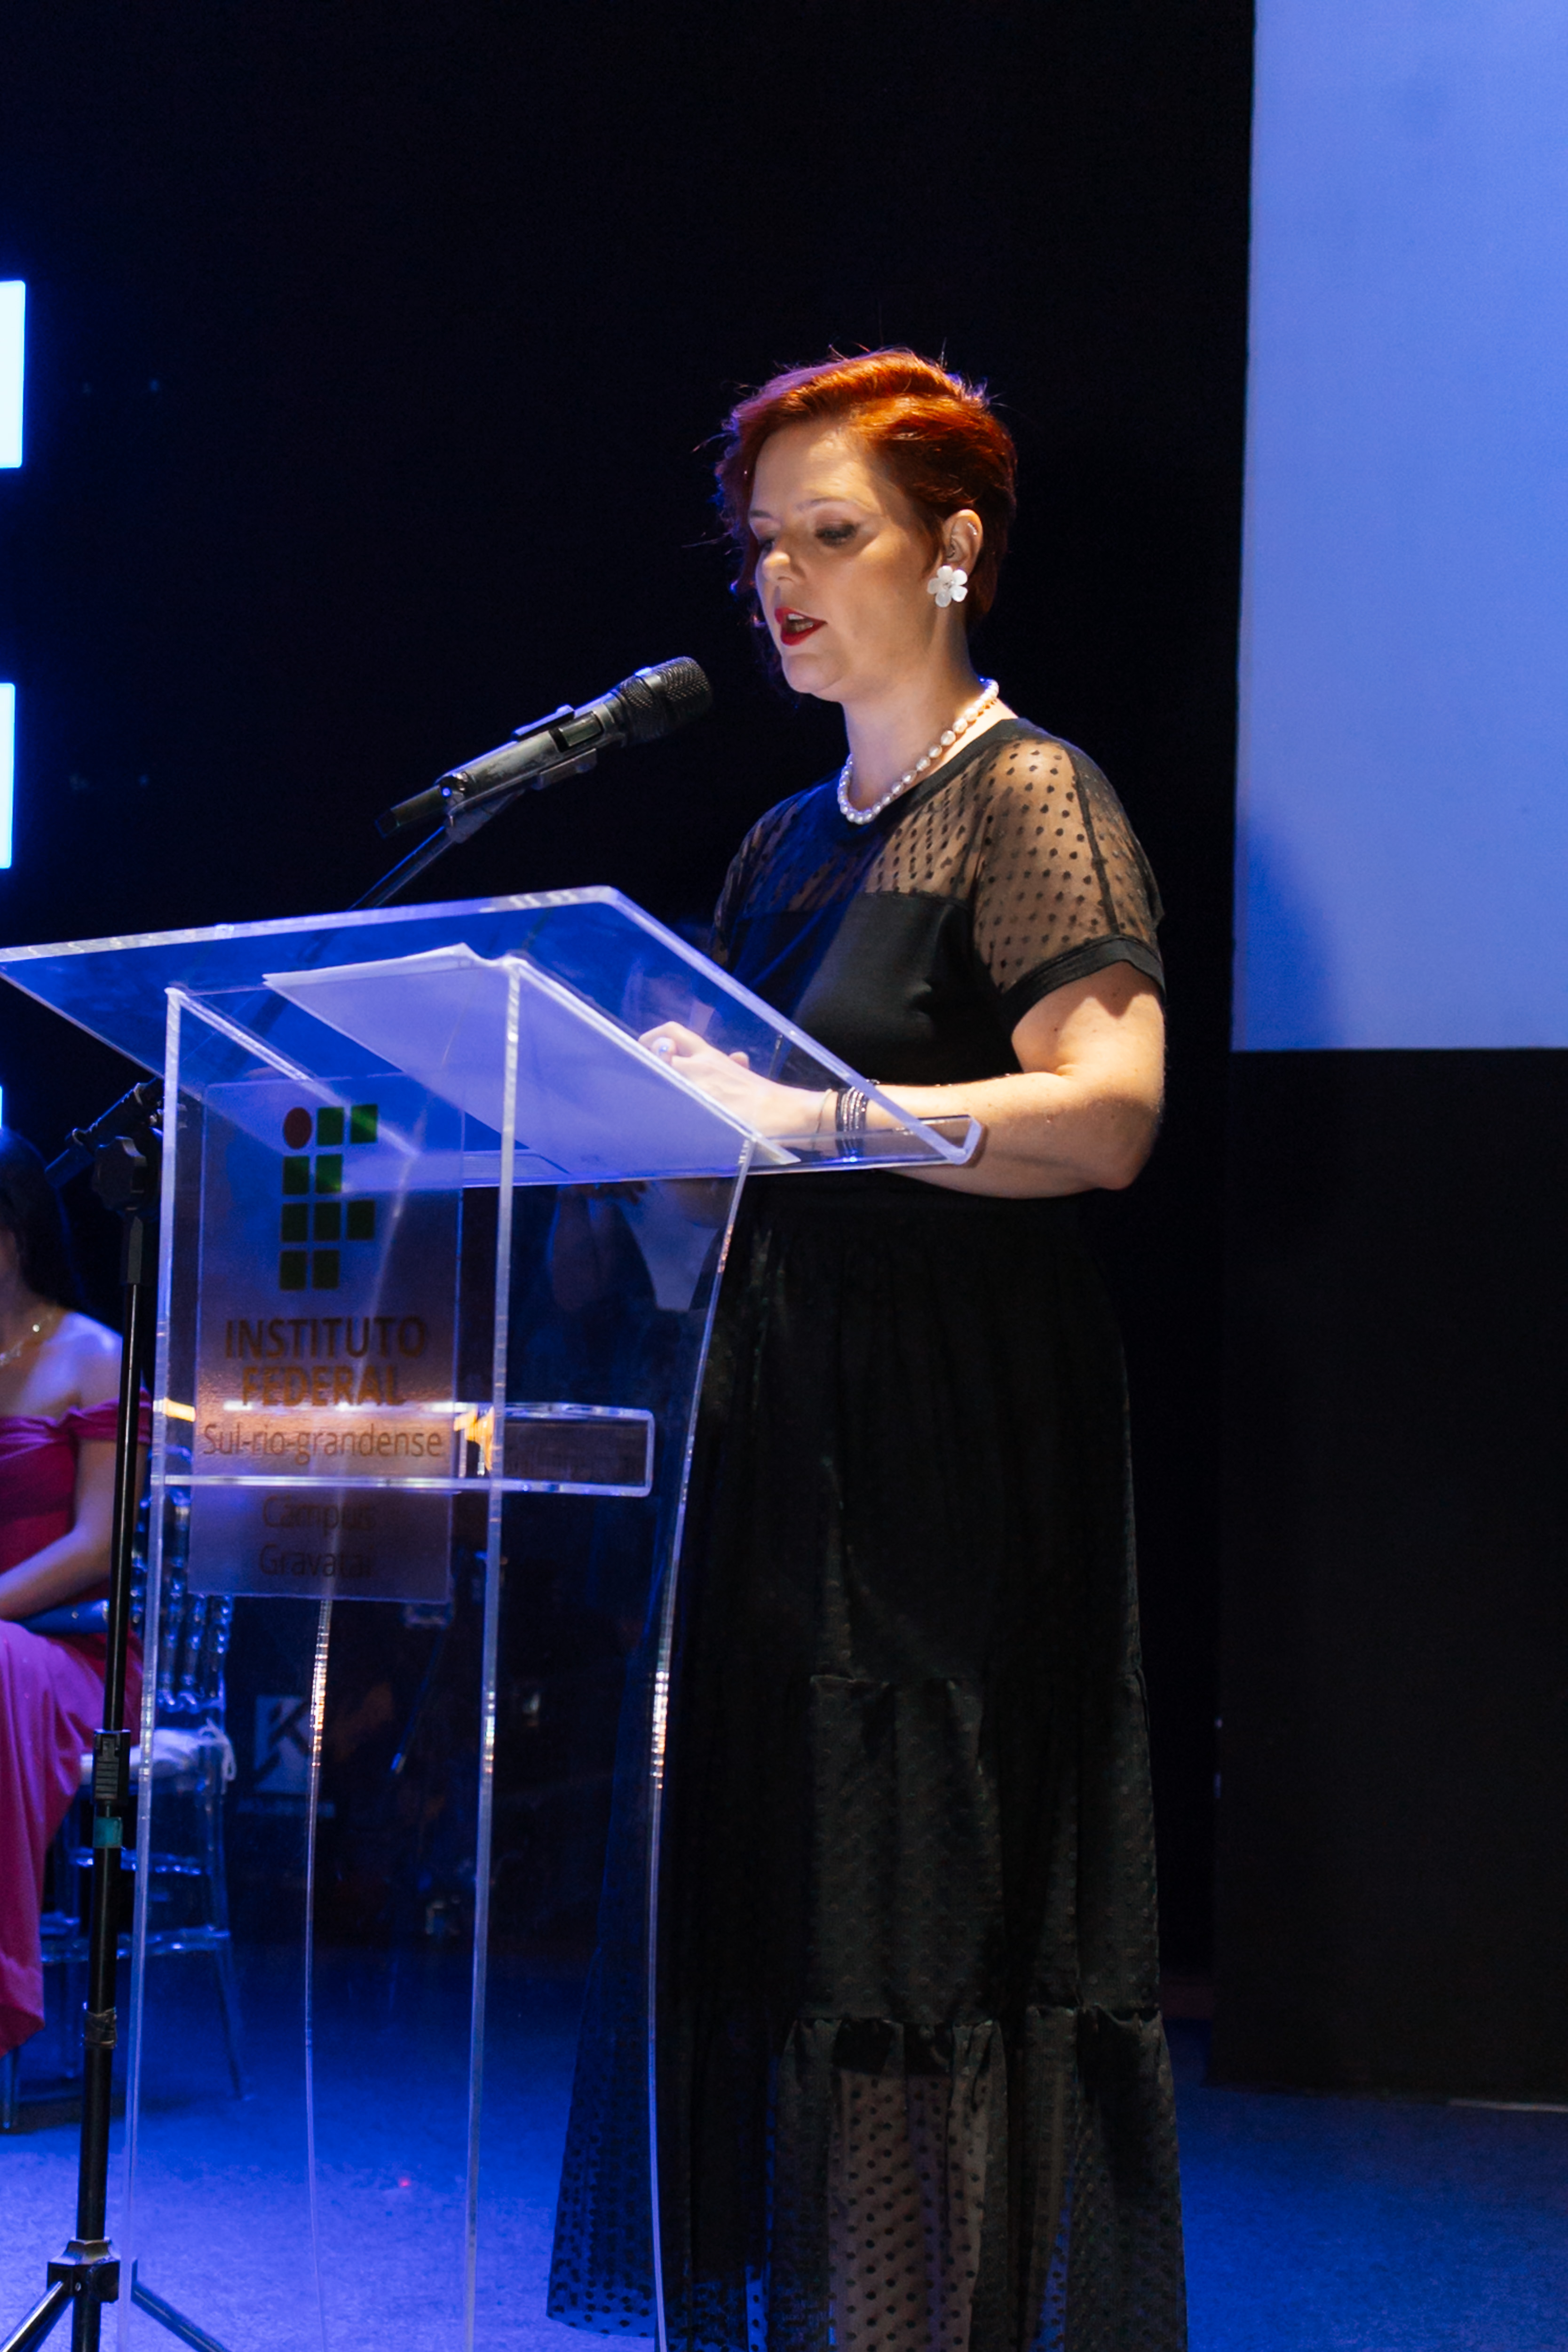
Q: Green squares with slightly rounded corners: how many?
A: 9